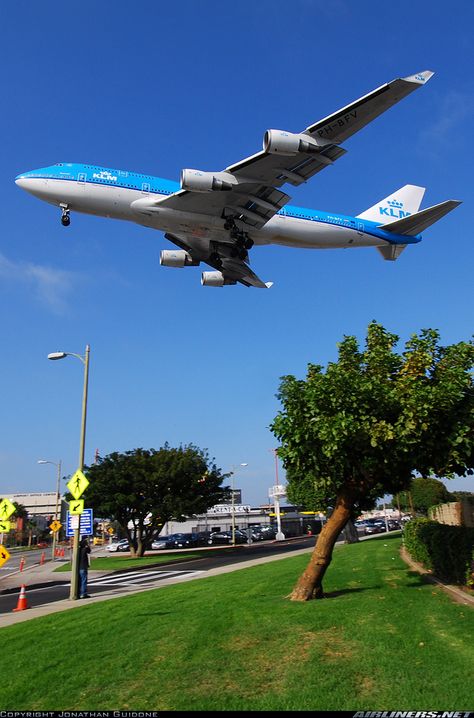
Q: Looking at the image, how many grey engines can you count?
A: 4